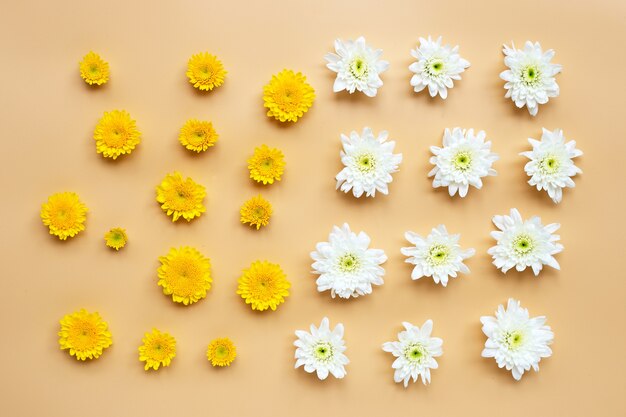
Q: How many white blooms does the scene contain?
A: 12